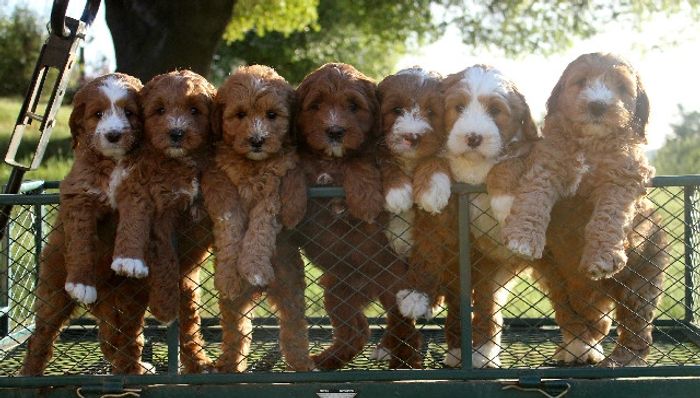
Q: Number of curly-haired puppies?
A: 7